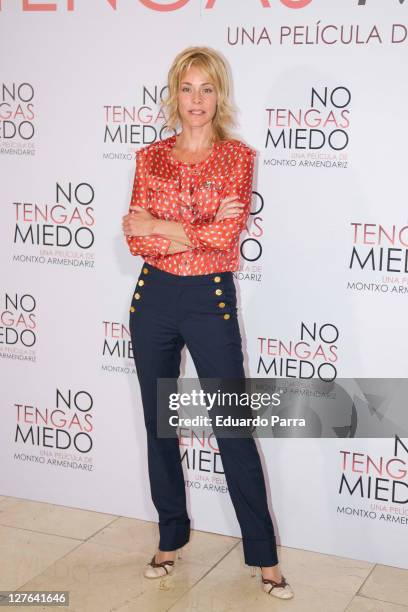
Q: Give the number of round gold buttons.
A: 8